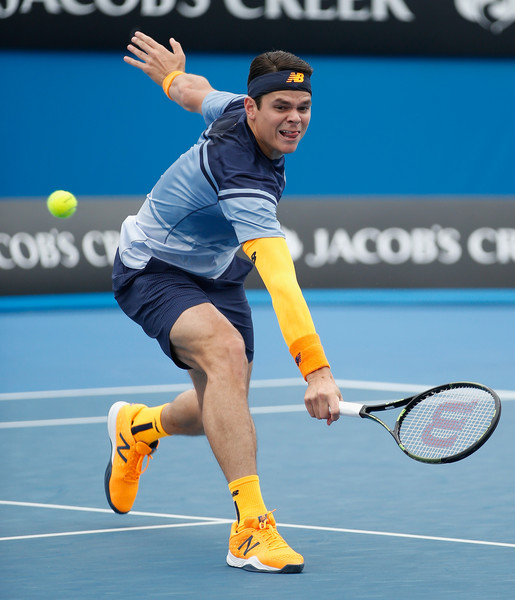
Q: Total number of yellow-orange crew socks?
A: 2